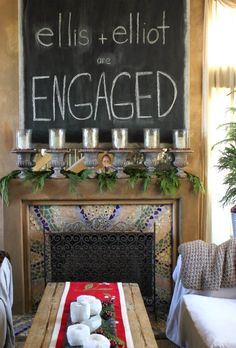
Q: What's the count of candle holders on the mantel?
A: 6